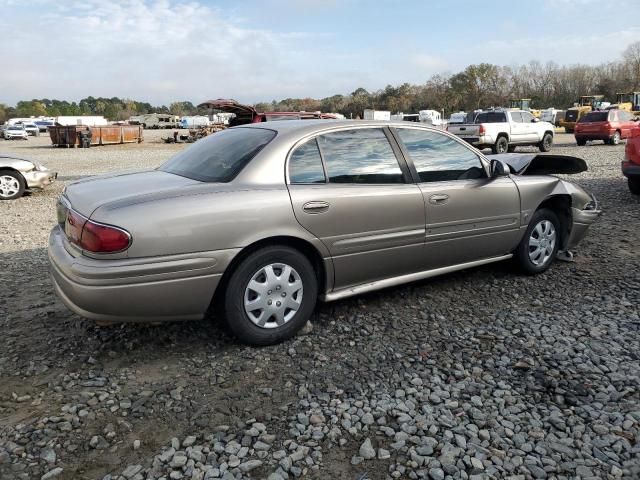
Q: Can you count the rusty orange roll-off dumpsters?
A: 1